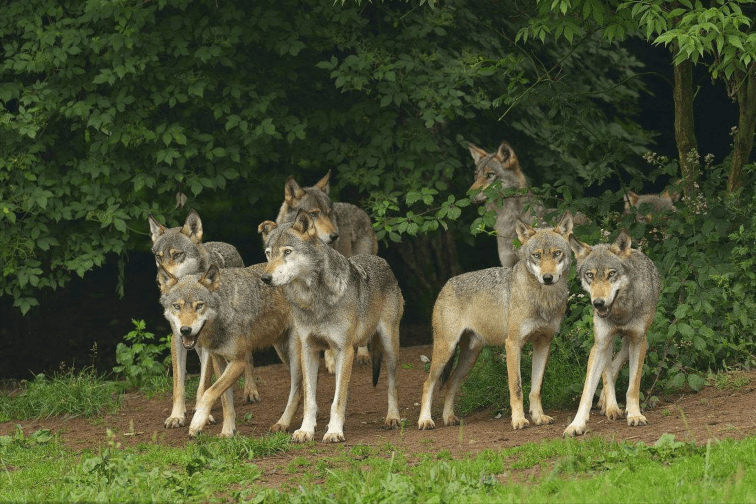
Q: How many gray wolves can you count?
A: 8